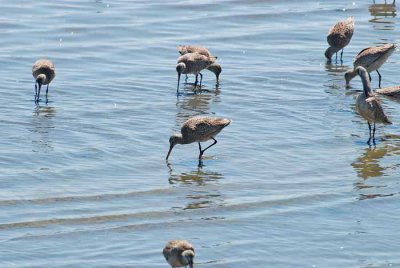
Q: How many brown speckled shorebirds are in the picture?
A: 9